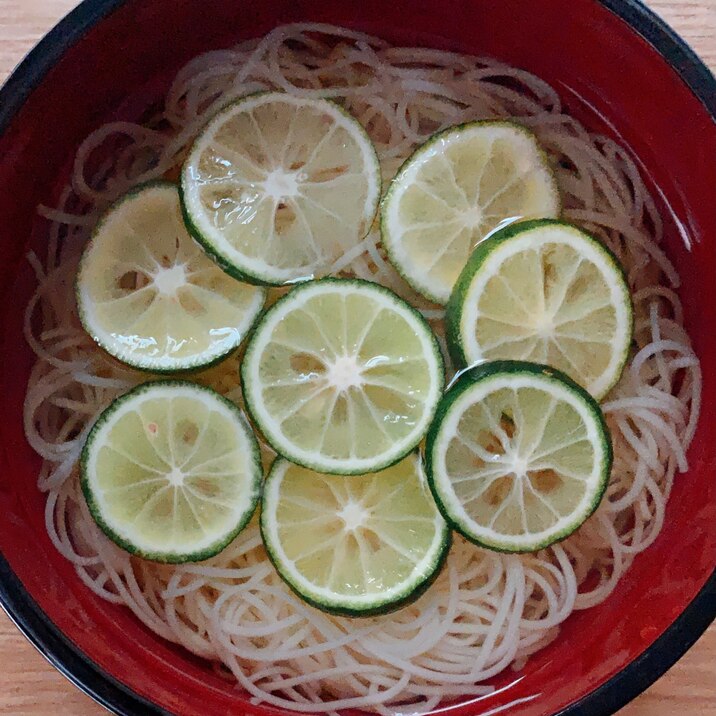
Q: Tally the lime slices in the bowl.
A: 8